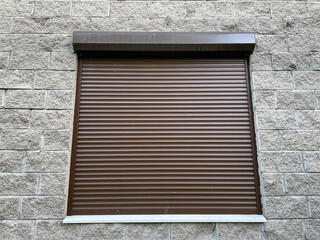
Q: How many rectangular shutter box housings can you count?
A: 1